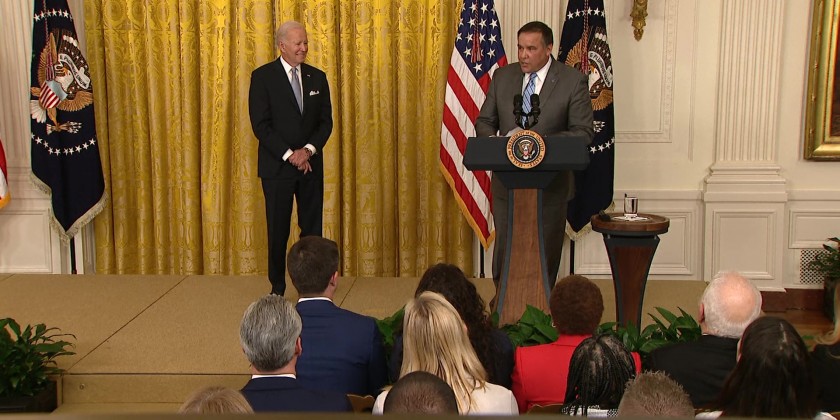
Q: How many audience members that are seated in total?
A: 12